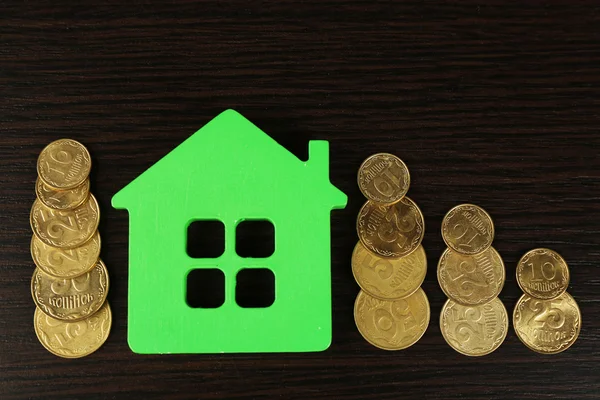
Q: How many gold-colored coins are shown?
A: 15